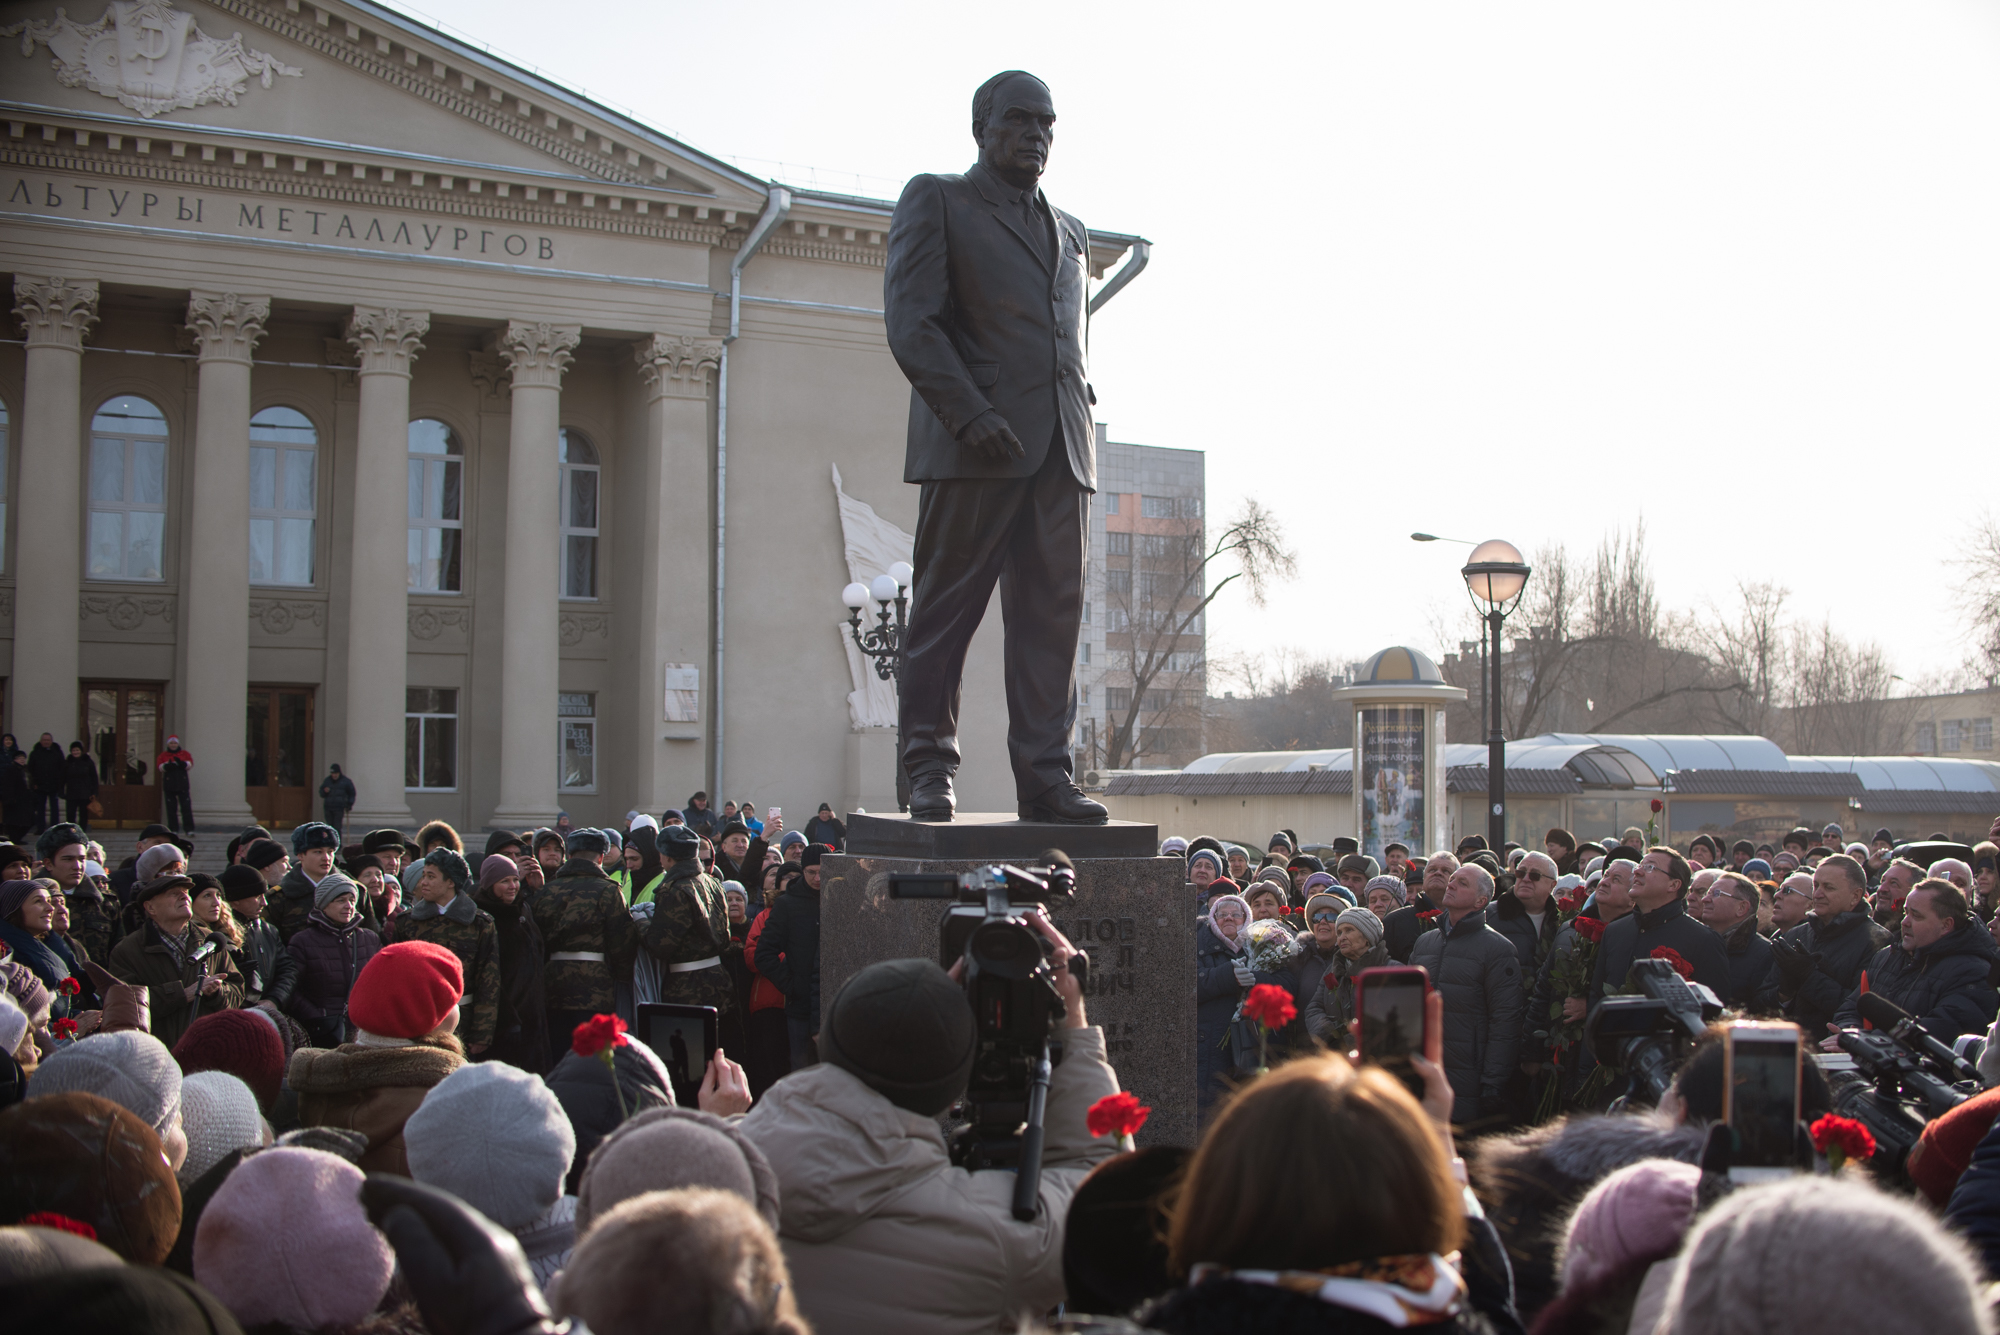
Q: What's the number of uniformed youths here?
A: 5